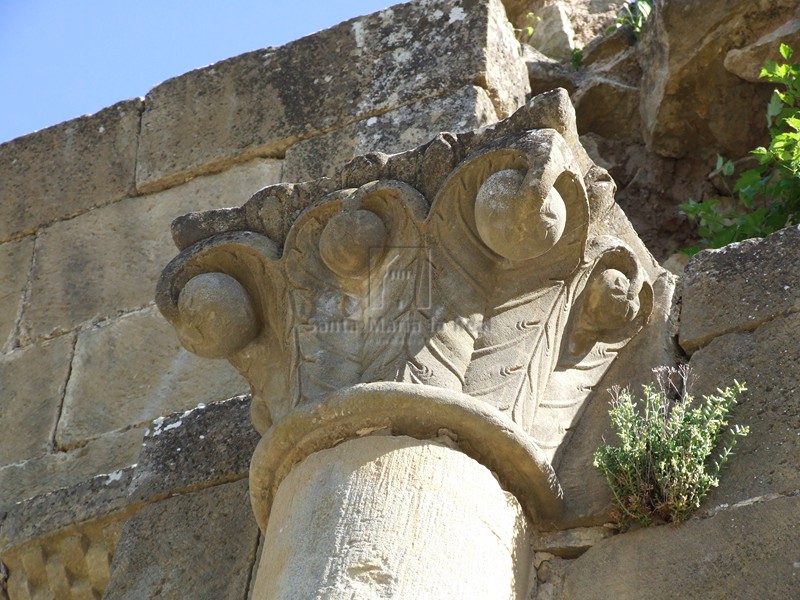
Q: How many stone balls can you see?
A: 4